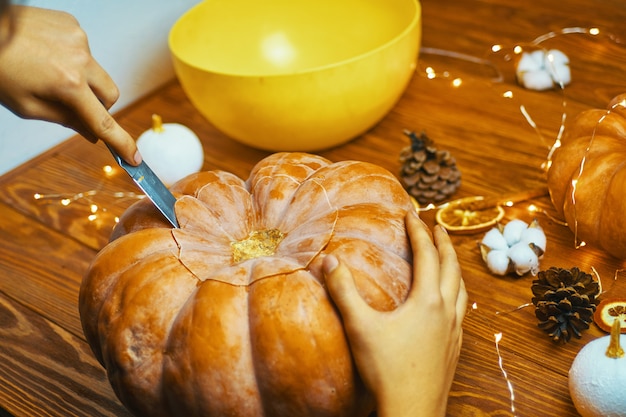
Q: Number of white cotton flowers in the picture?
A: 2